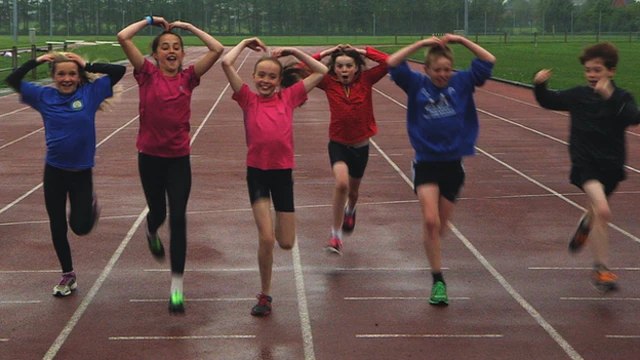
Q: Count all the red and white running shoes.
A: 2